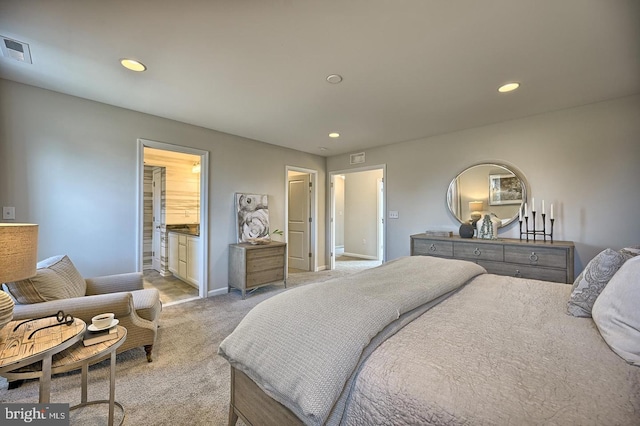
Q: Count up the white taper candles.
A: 5